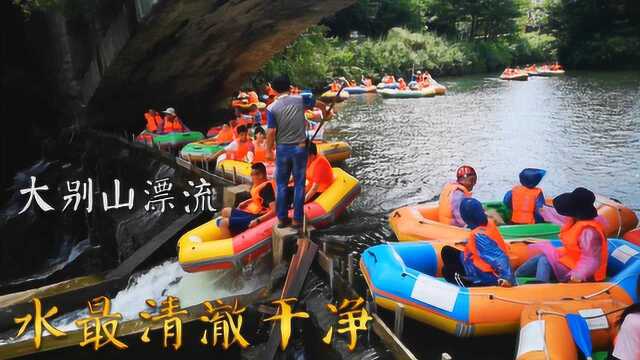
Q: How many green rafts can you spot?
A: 2